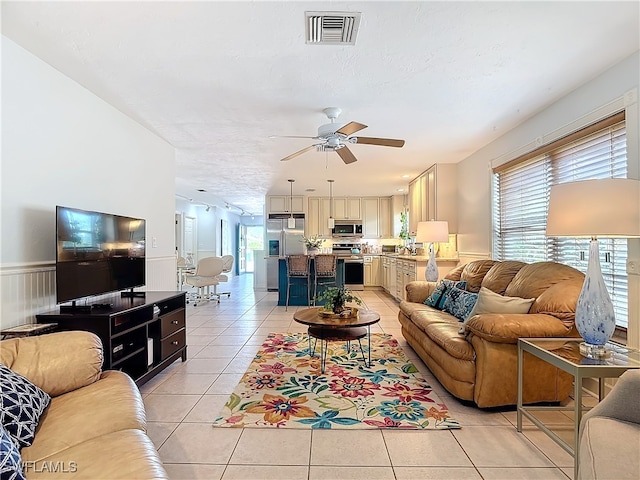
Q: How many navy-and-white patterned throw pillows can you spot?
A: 2